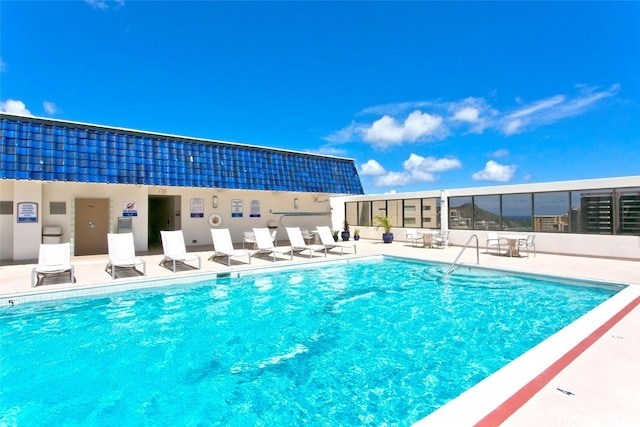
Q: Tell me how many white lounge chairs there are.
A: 7